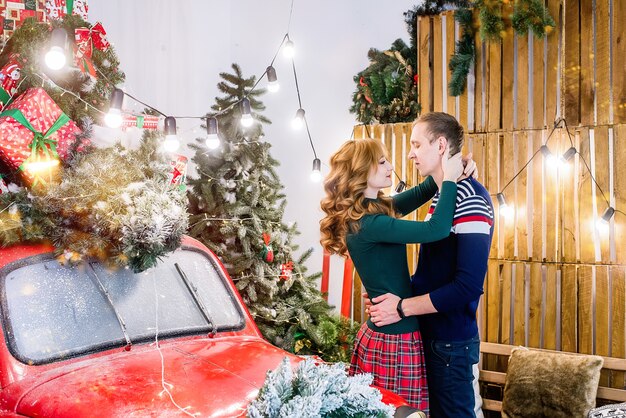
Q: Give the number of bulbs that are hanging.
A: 14